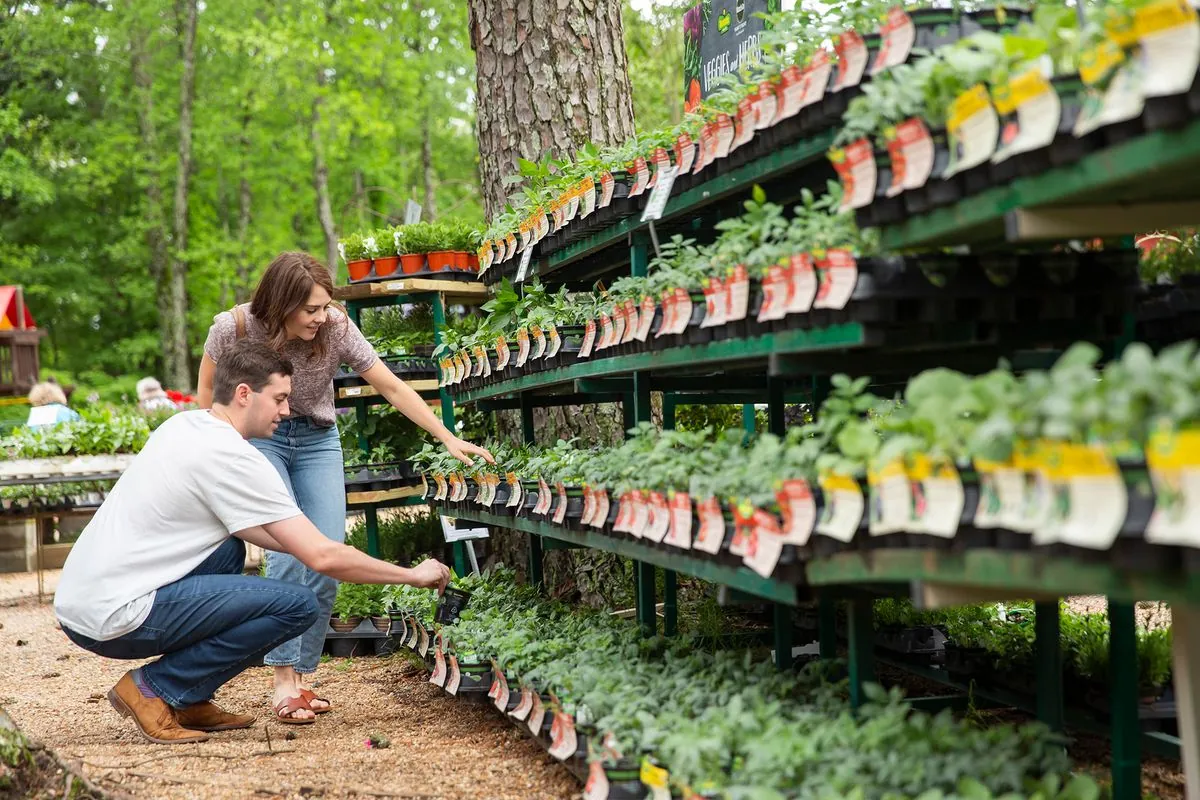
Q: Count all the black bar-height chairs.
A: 0